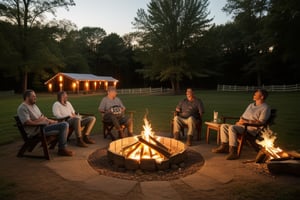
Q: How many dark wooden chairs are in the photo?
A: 5